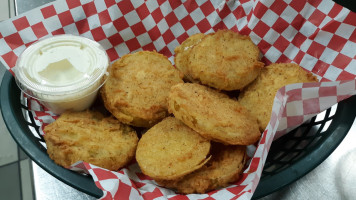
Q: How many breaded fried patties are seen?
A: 8